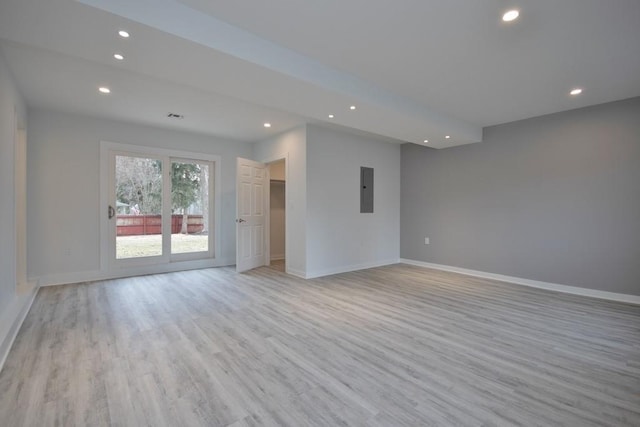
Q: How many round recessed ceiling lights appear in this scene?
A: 10